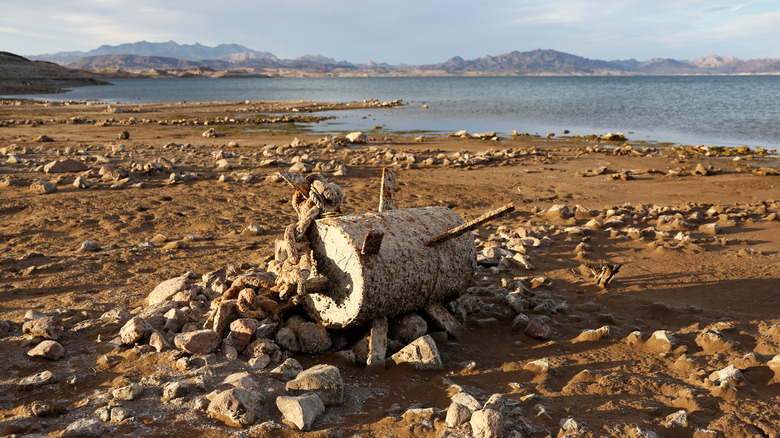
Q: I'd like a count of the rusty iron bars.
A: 6